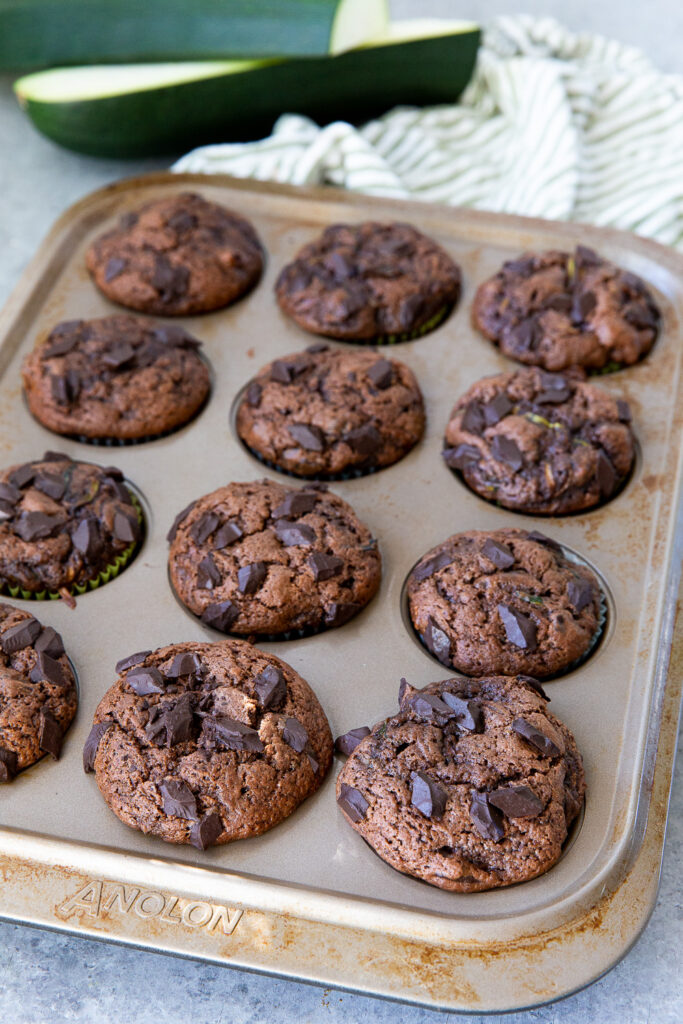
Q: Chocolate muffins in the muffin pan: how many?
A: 12